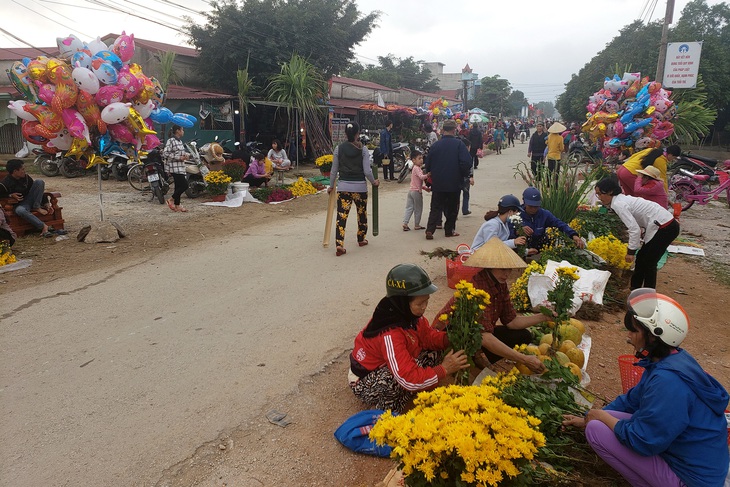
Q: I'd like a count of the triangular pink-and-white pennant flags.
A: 0